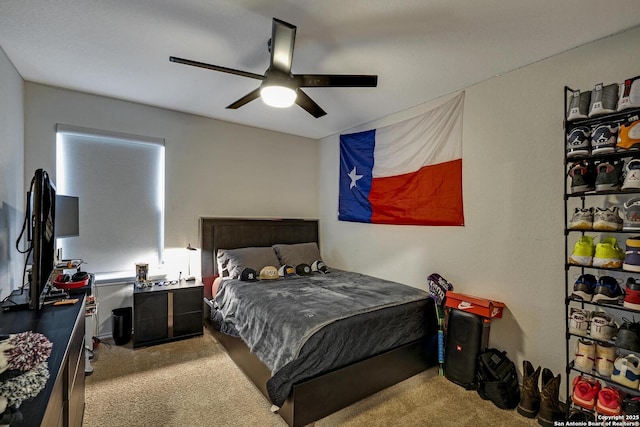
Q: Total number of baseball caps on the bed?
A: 5